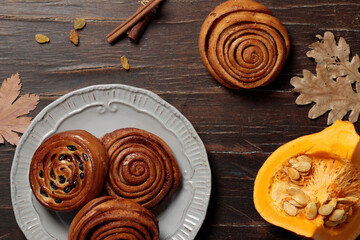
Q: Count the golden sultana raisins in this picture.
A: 4